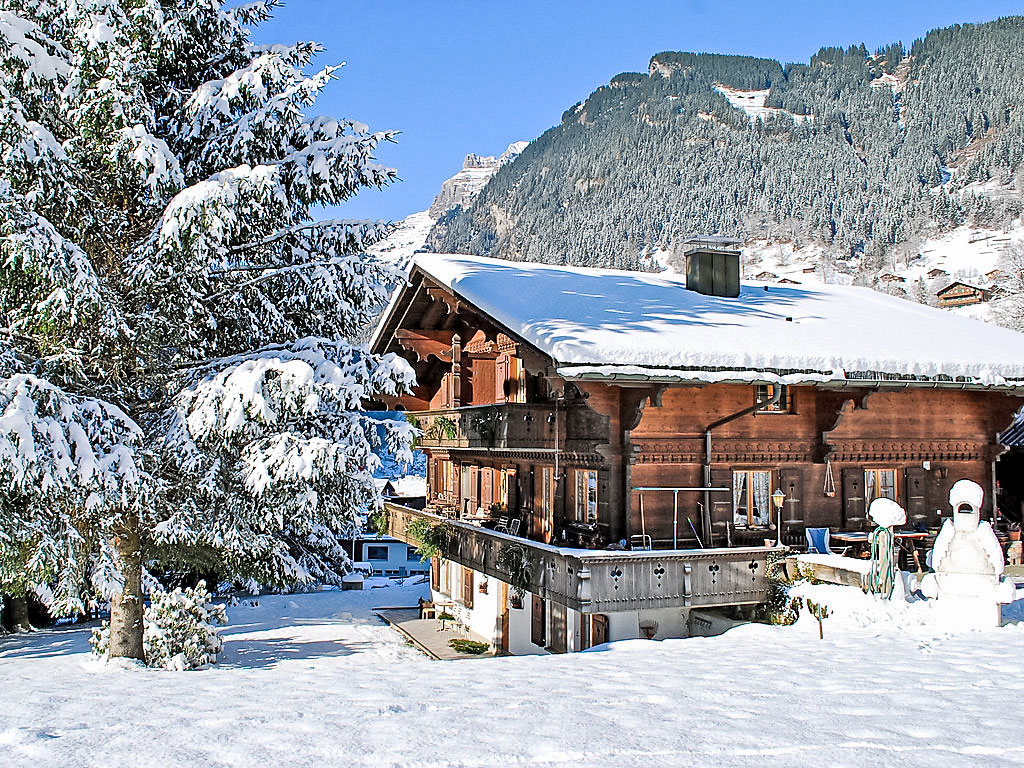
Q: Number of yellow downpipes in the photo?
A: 0